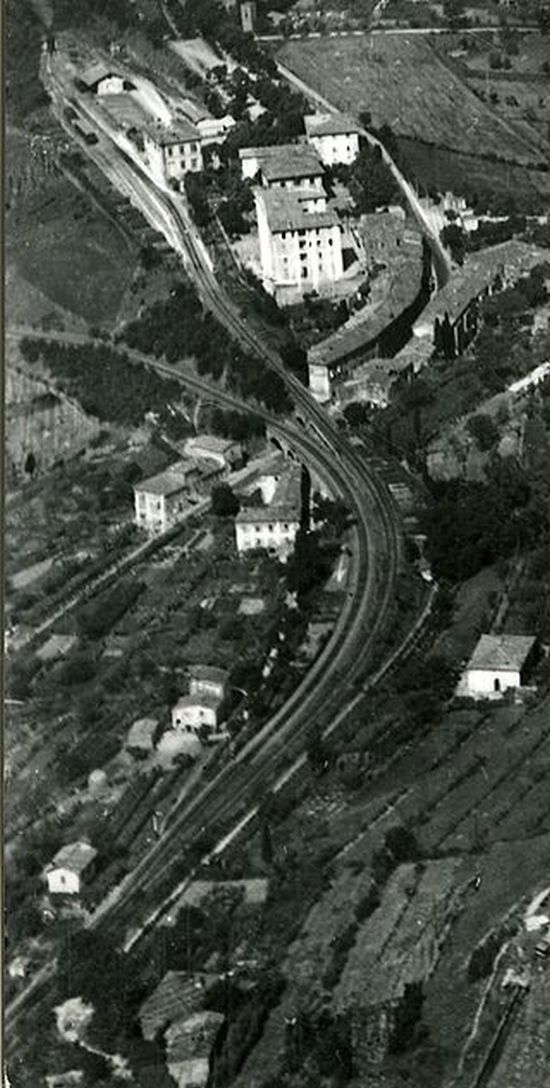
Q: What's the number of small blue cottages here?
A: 0